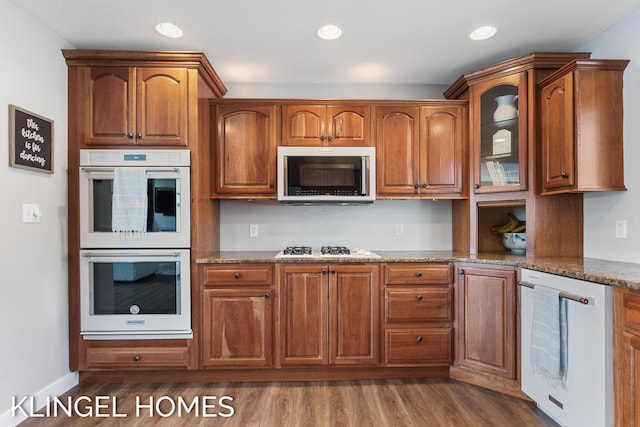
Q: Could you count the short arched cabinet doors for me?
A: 2